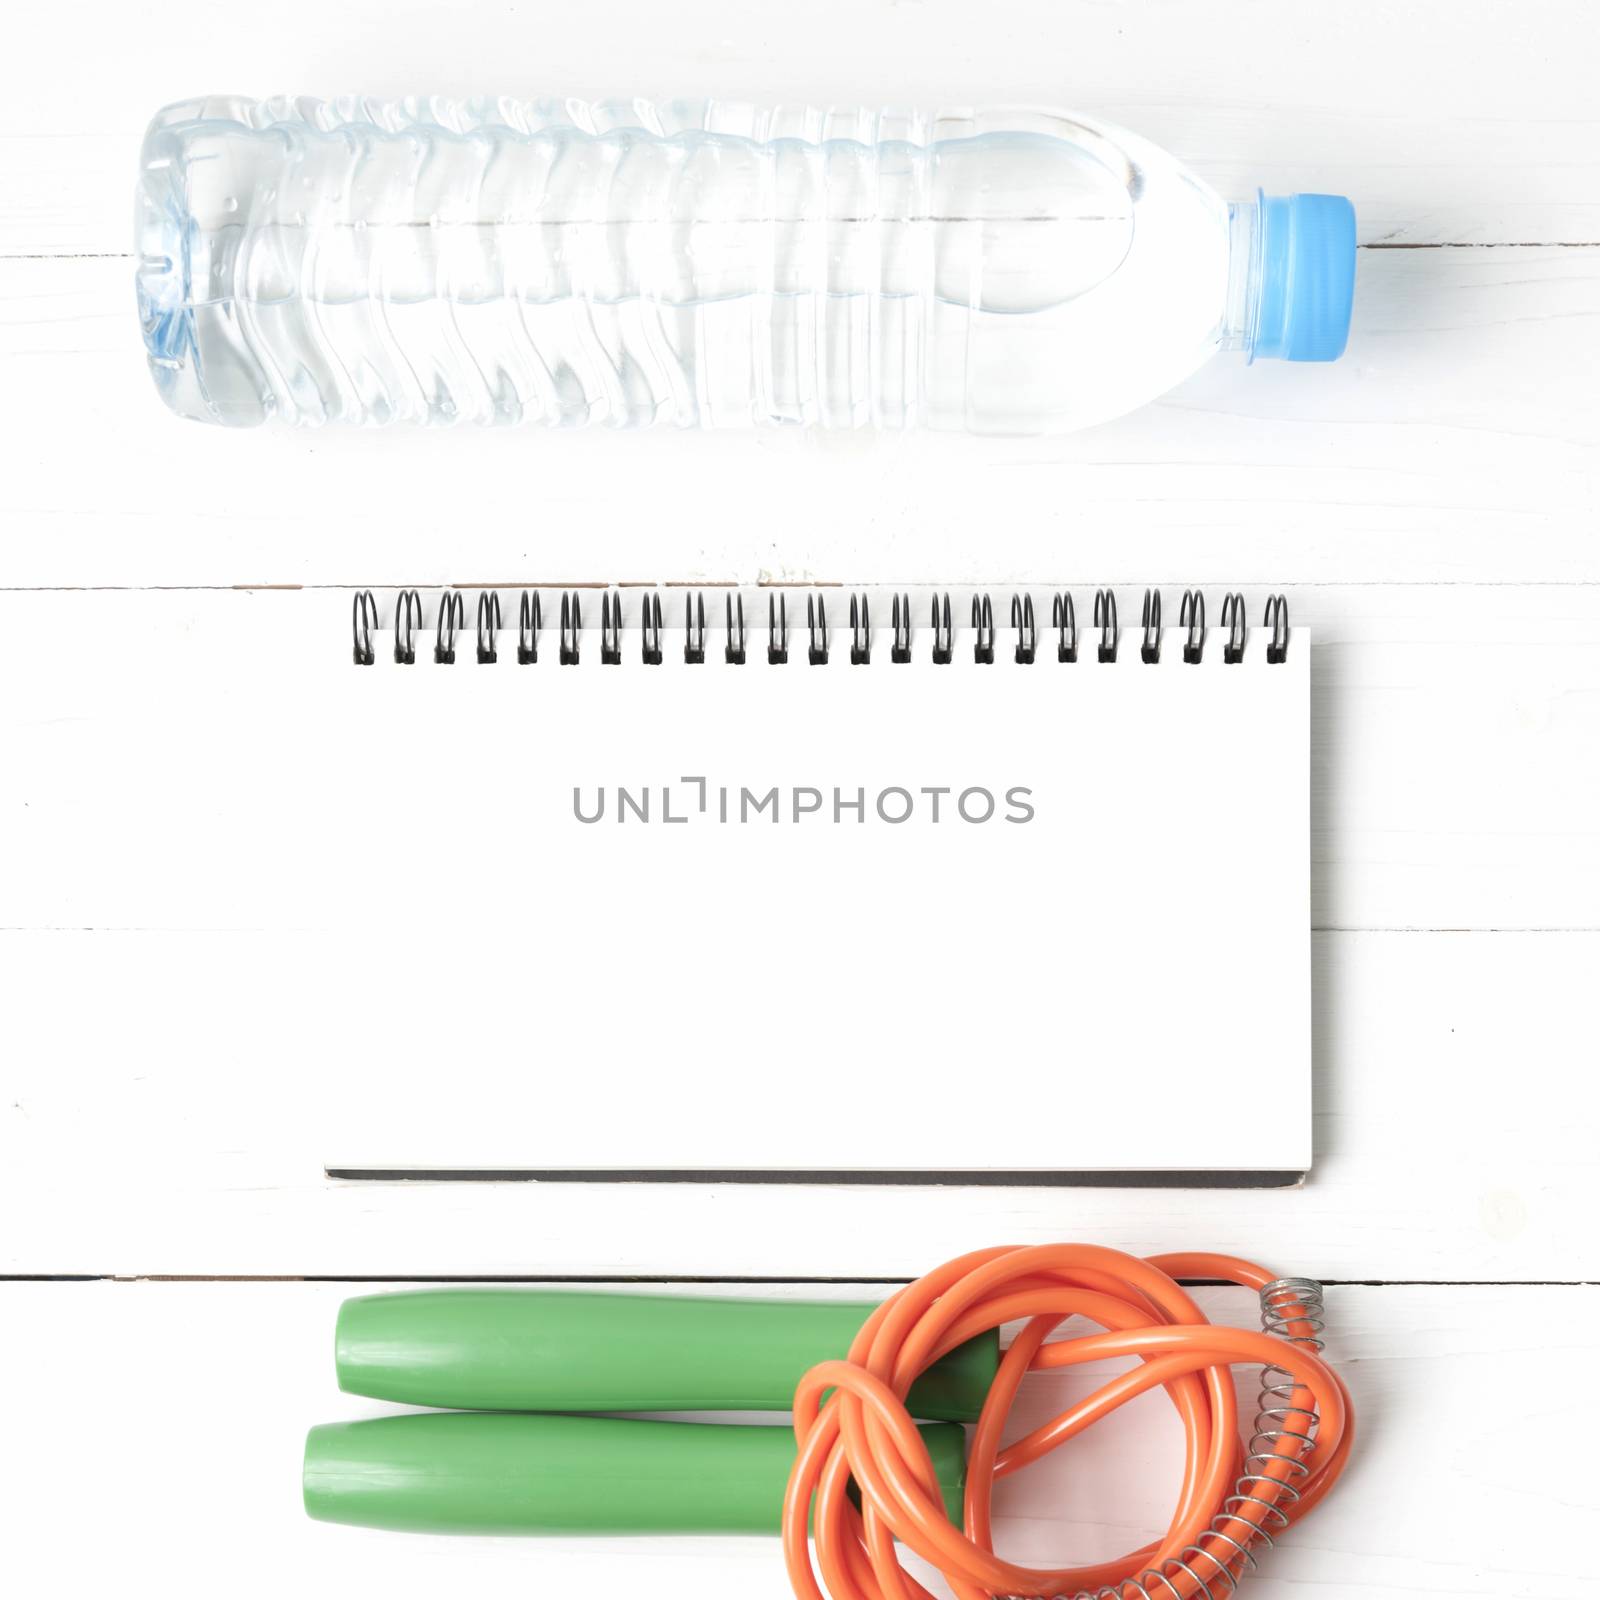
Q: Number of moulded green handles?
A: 2